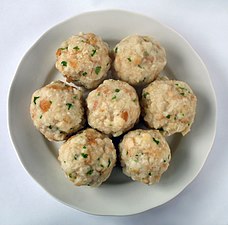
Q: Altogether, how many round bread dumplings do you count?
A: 7